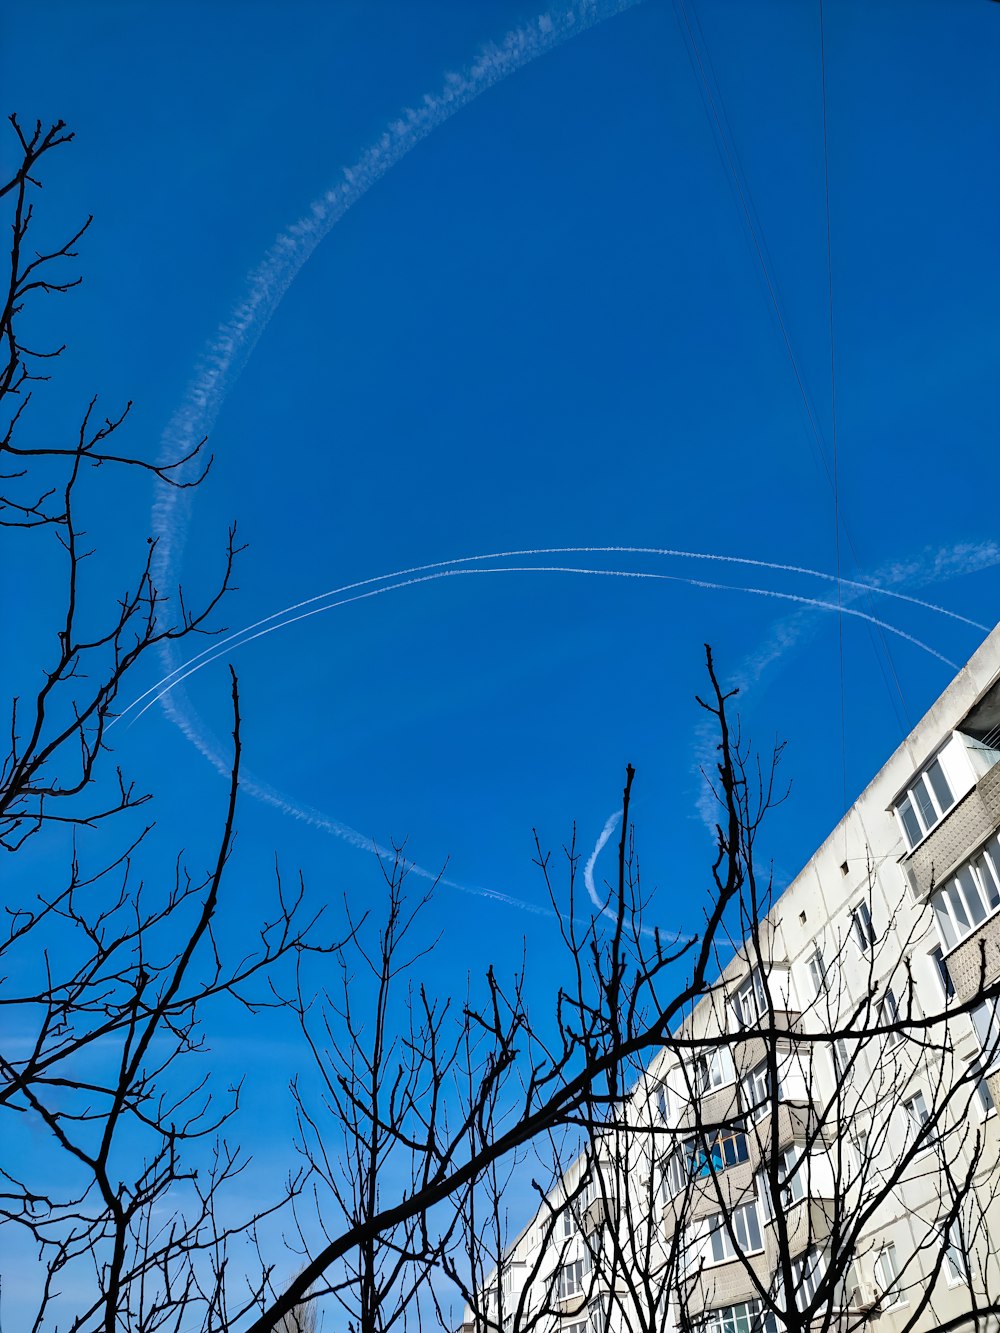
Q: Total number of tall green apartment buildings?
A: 0